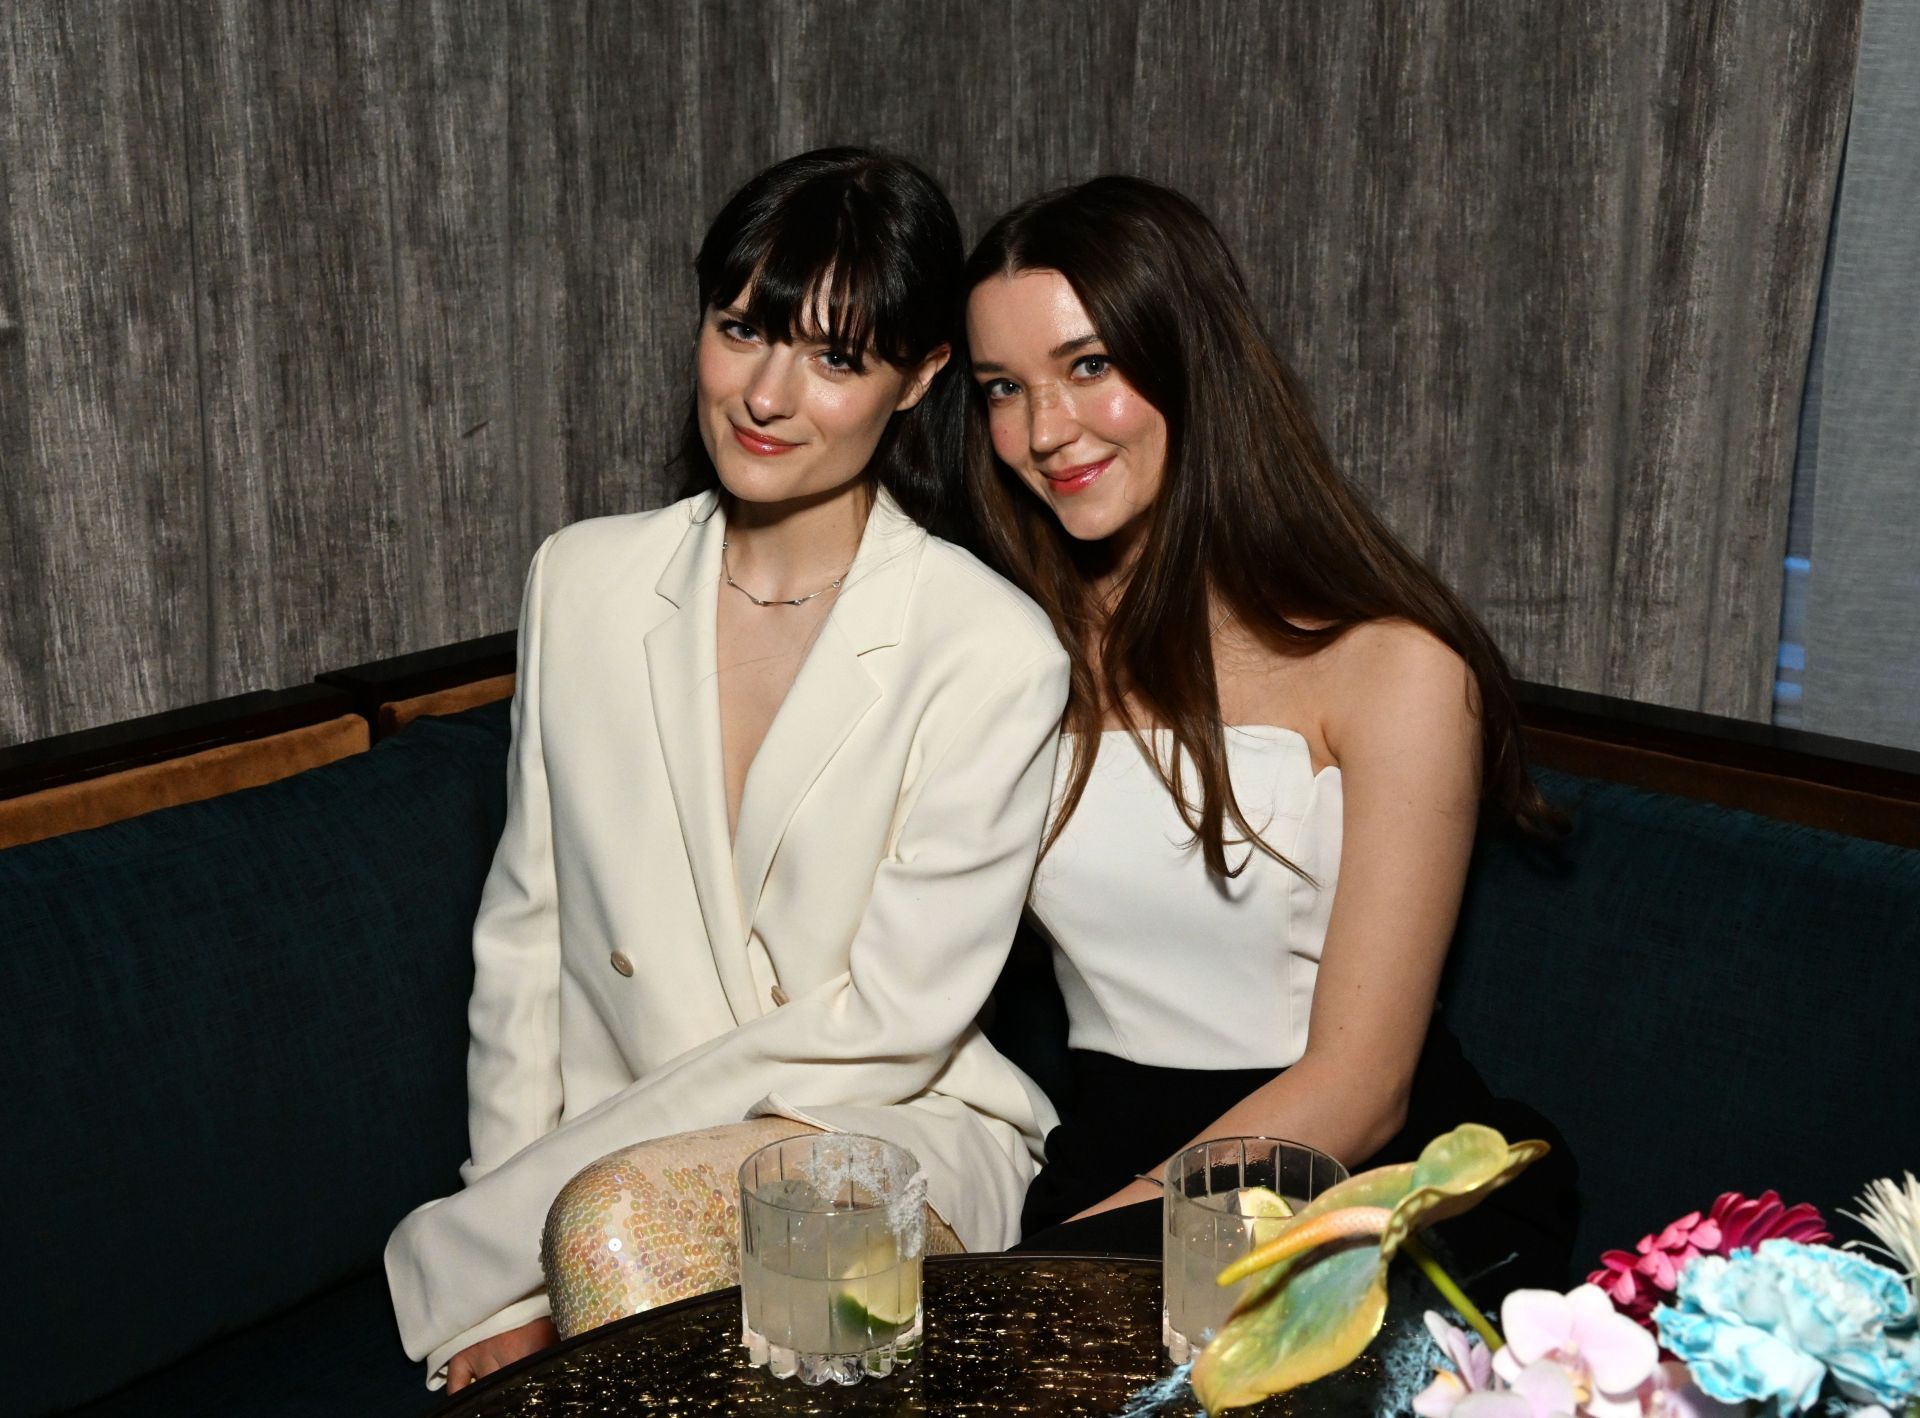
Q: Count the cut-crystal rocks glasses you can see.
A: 2